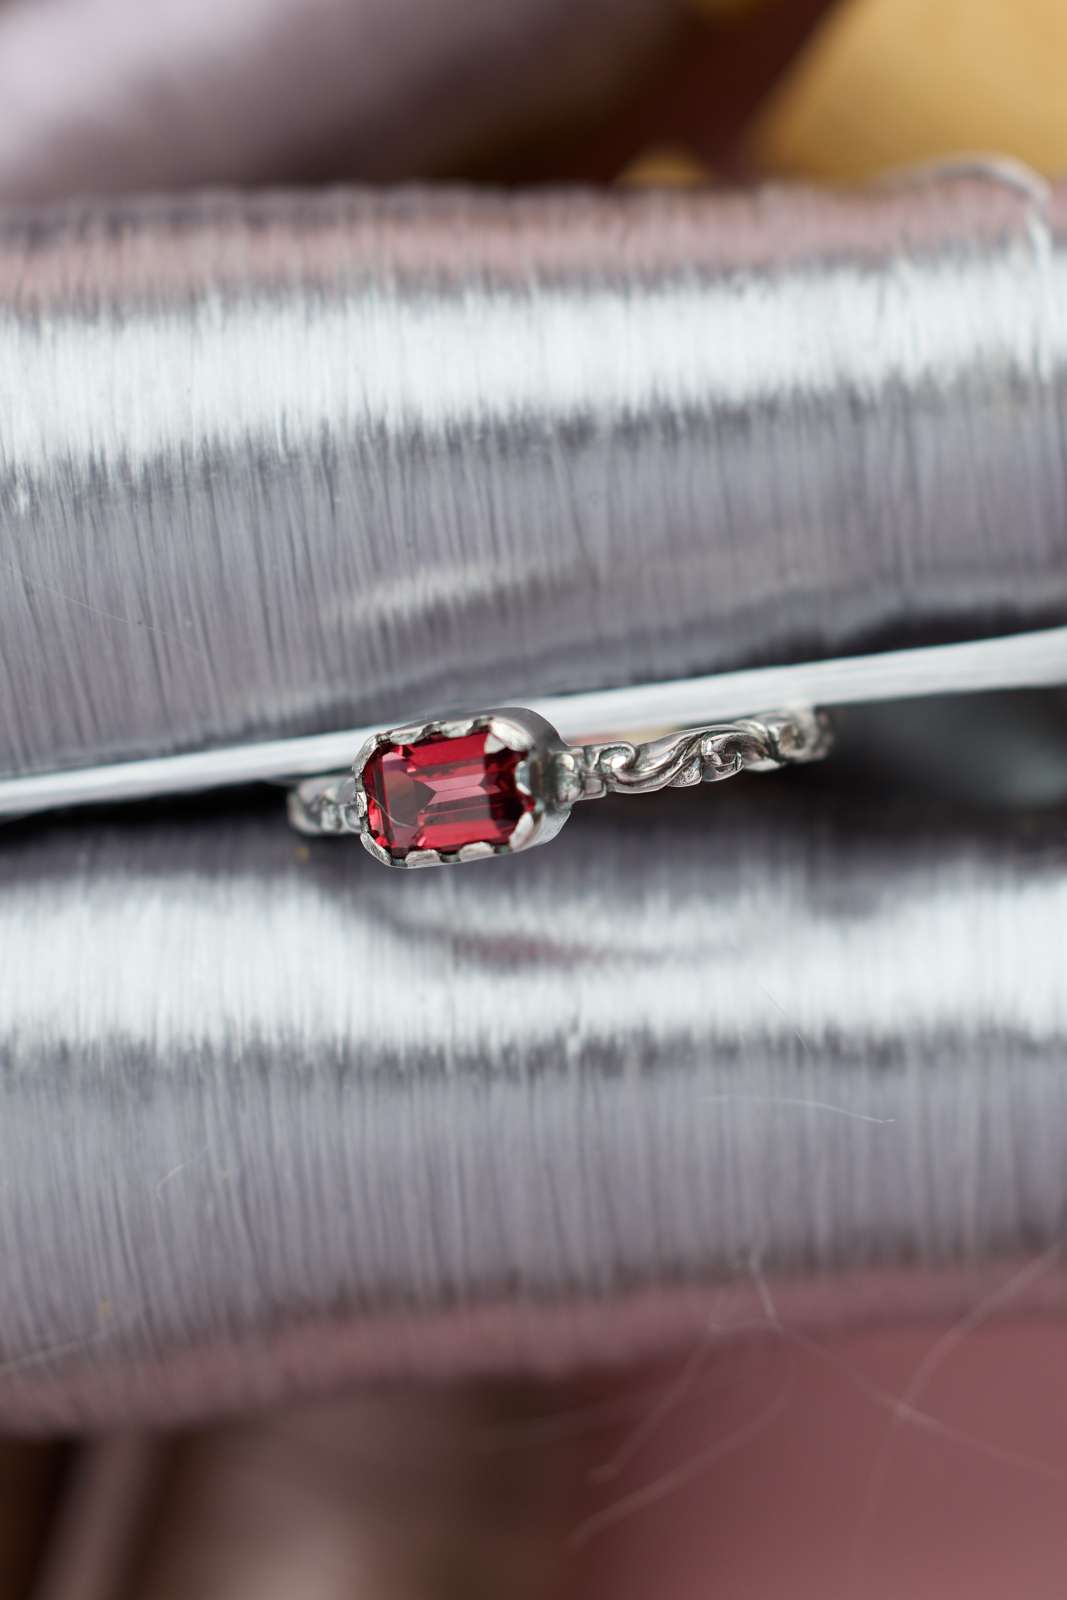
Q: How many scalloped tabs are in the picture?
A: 10